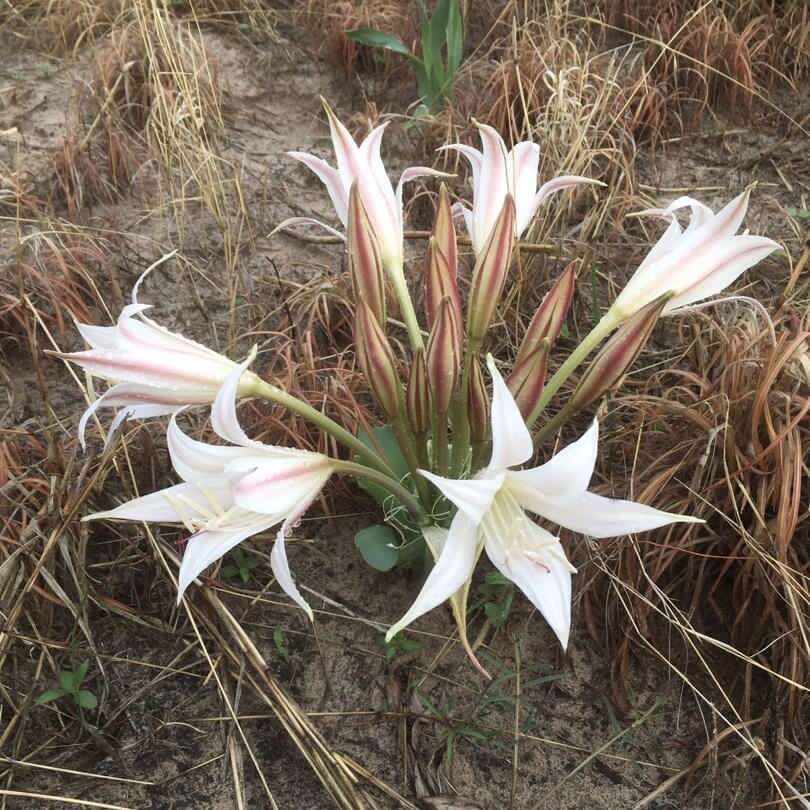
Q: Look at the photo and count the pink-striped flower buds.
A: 11